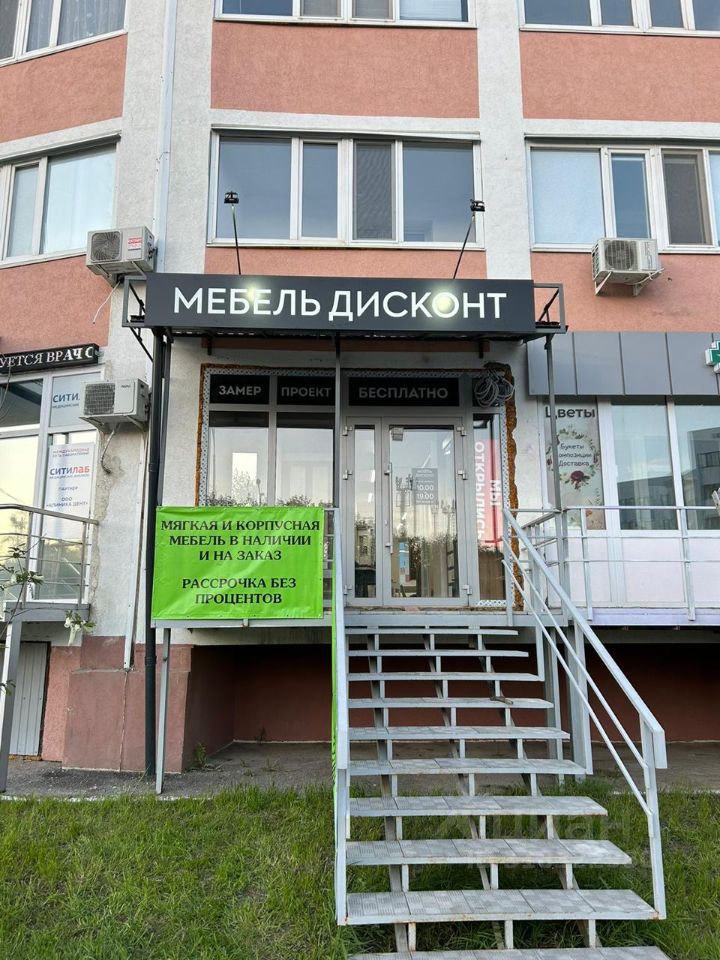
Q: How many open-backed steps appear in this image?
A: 10